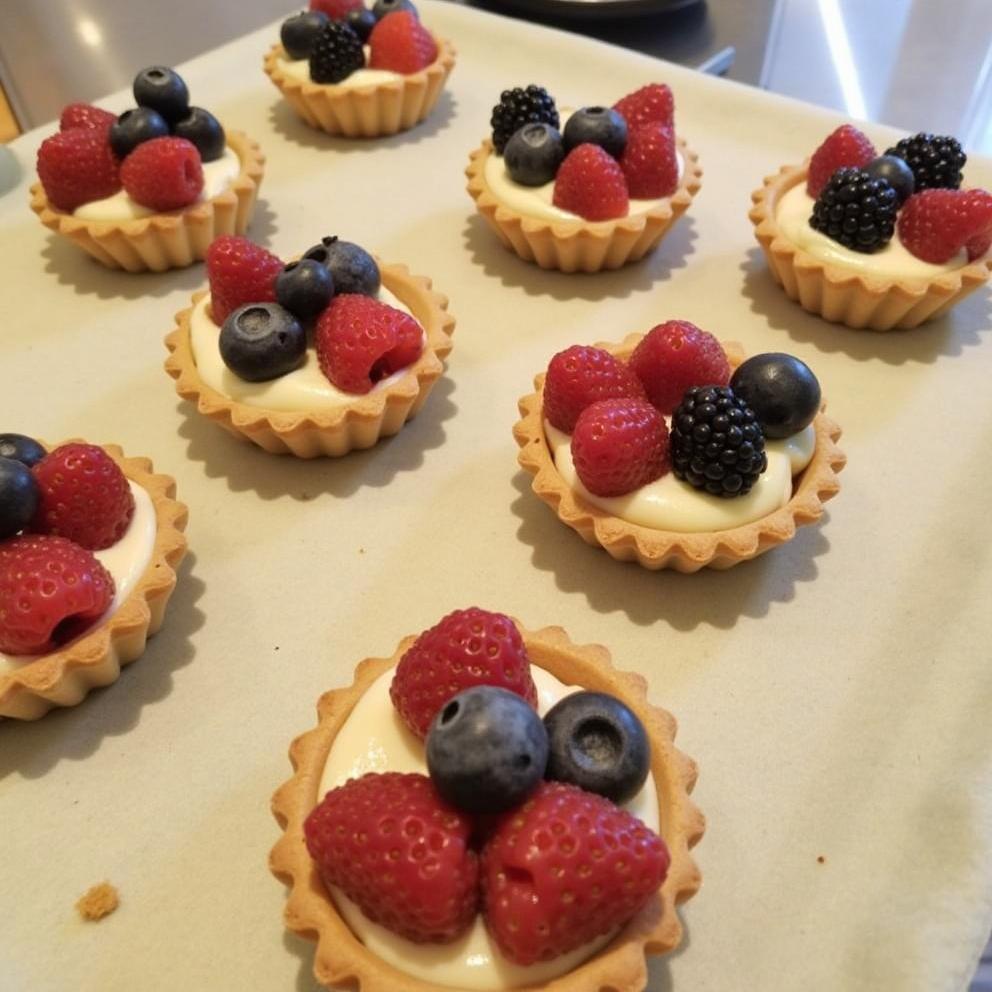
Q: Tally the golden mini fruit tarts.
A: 8